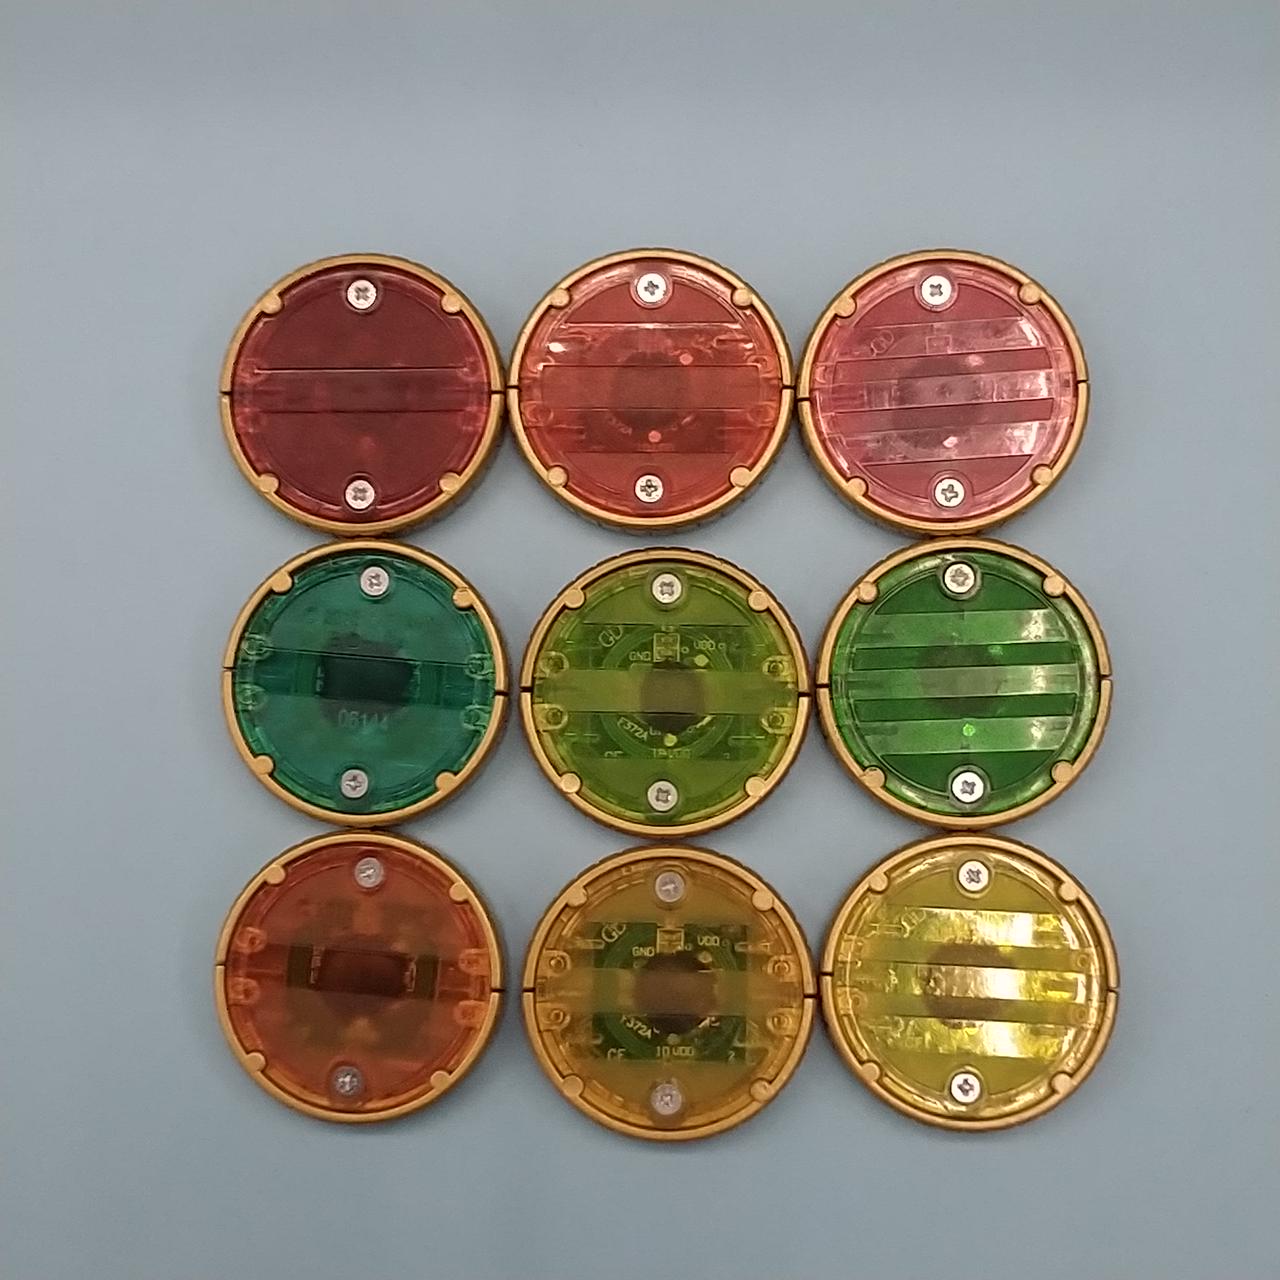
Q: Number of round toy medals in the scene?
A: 9